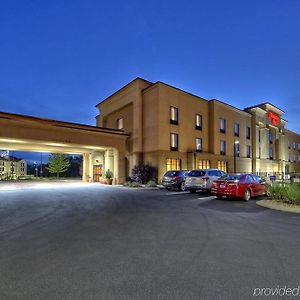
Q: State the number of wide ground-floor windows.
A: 3